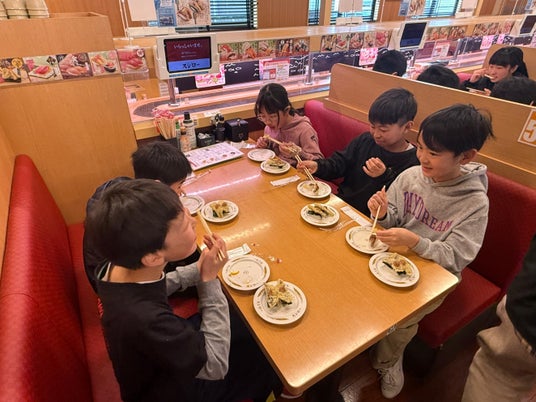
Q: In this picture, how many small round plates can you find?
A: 10